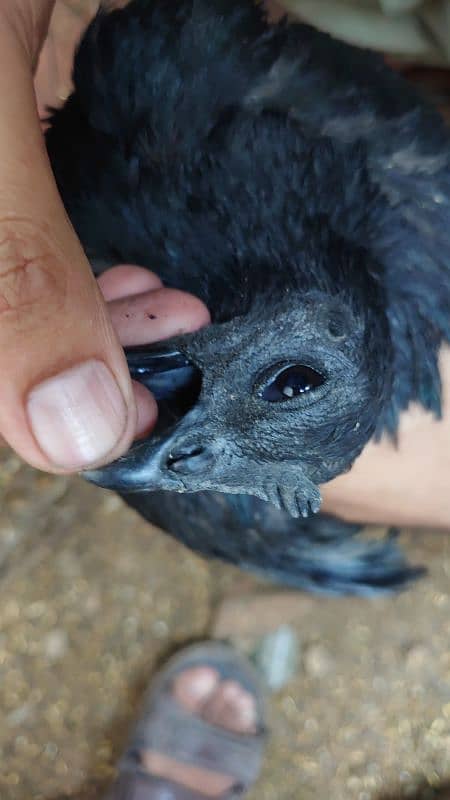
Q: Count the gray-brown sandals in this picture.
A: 1